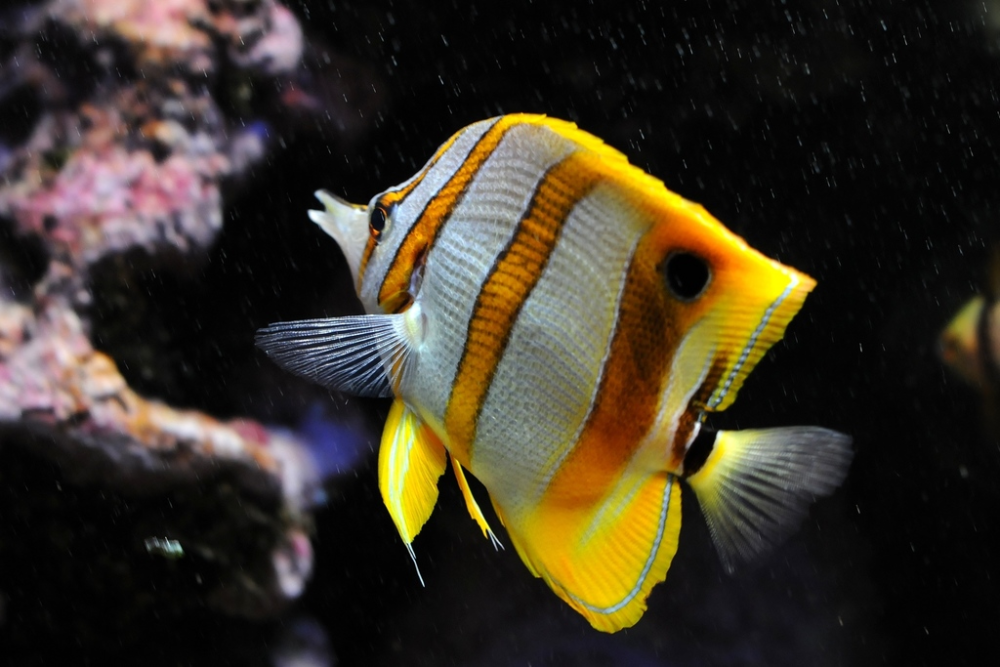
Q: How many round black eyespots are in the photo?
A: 1